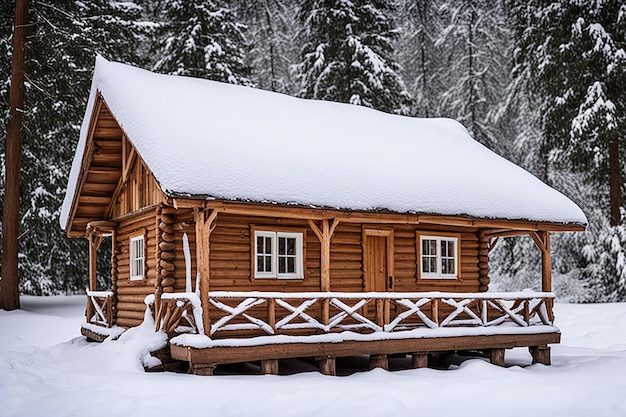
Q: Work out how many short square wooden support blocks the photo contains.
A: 7